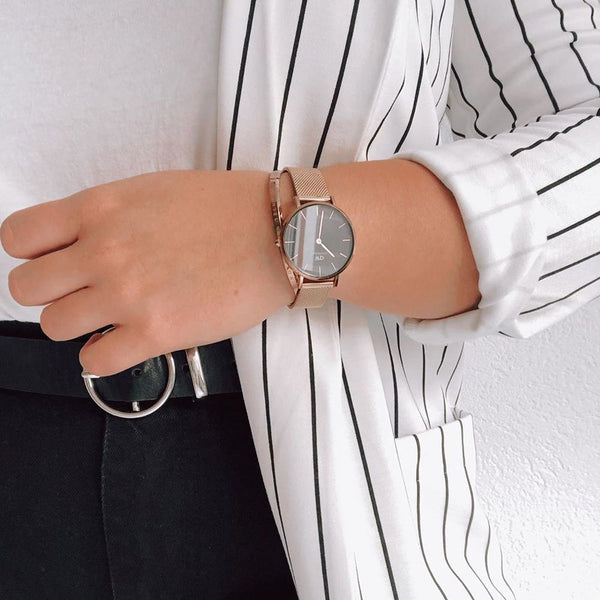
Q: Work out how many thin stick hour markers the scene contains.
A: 12